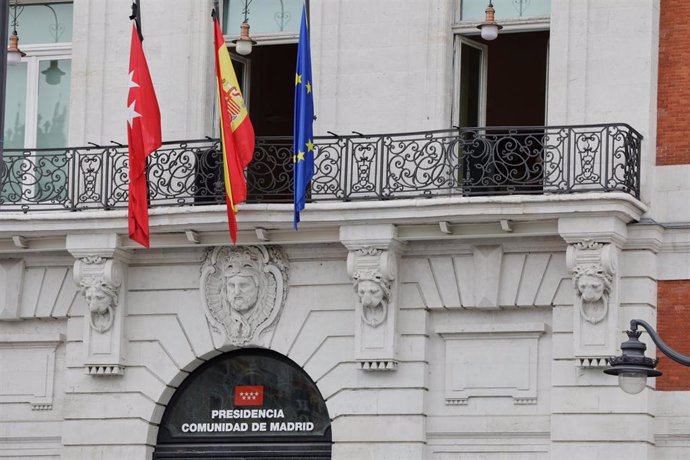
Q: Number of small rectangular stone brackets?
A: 5